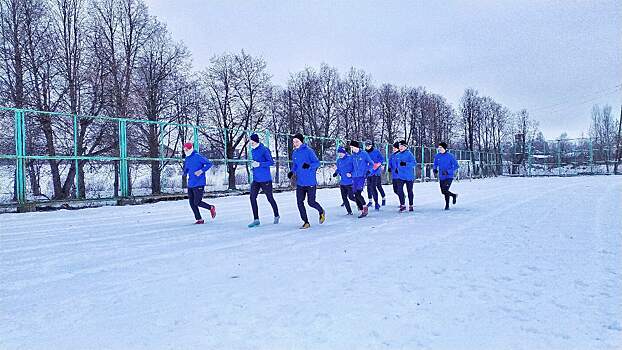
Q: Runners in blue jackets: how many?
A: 9